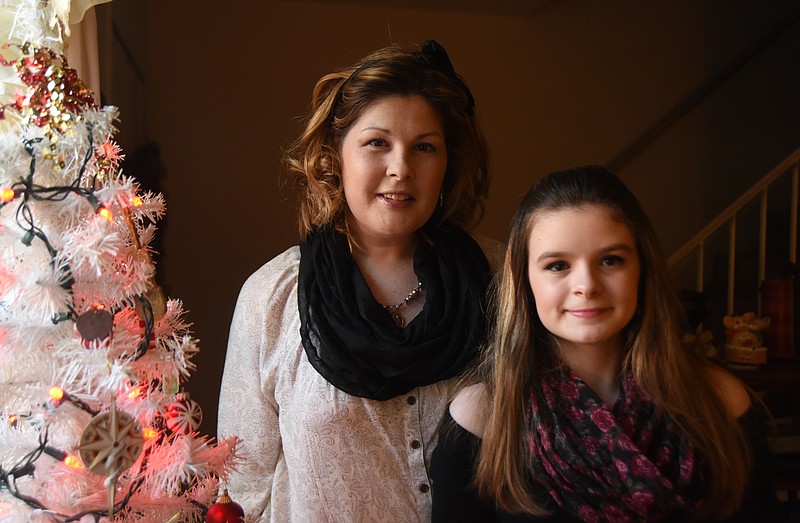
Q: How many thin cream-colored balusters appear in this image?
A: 4